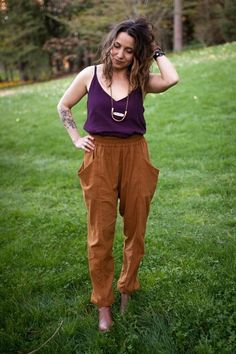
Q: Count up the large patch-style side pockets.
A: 2